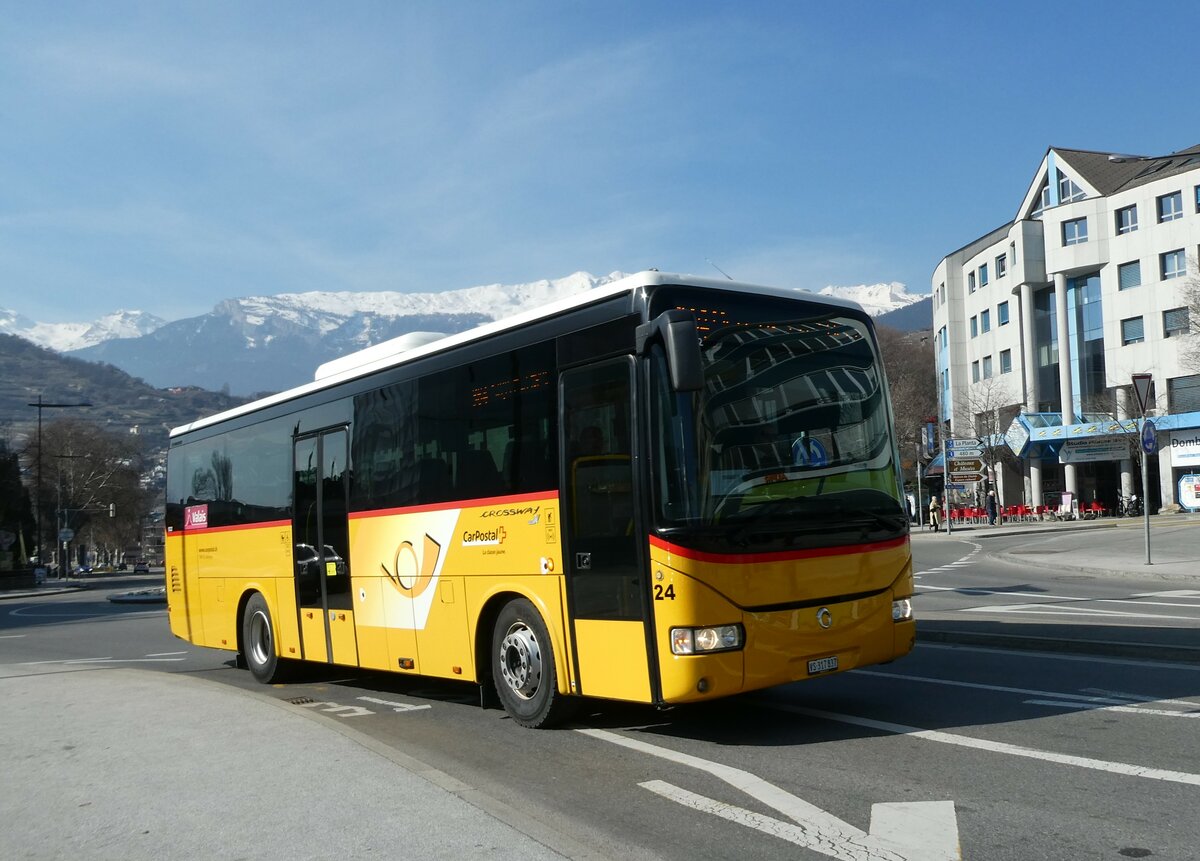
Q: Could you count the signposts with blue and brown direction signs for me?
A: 1